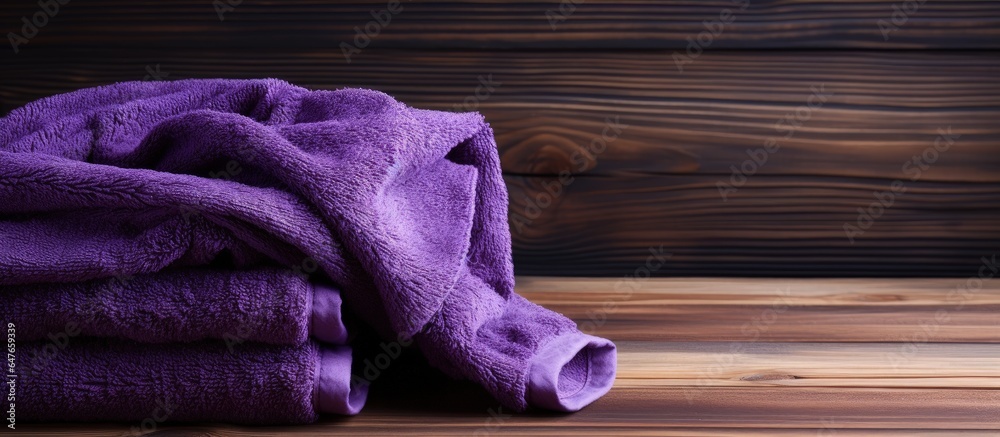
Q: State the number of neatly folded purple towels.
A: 2